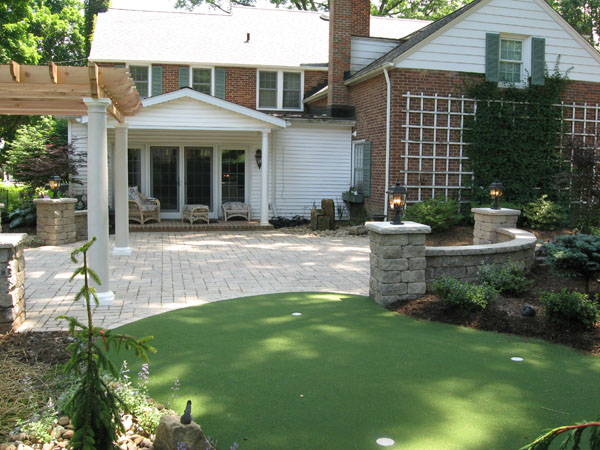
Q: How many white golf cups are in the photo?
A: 3